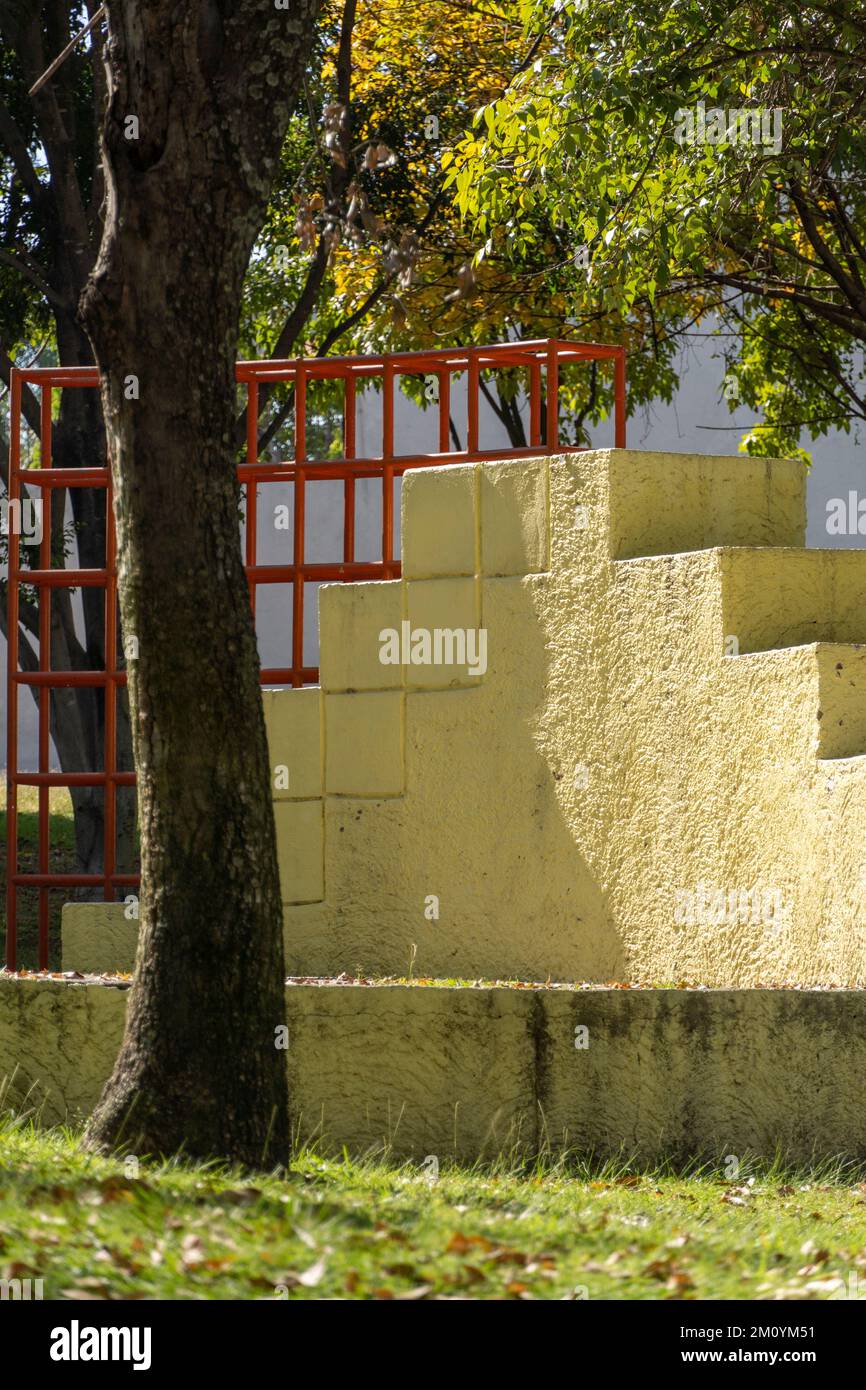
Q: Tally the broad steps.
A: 3